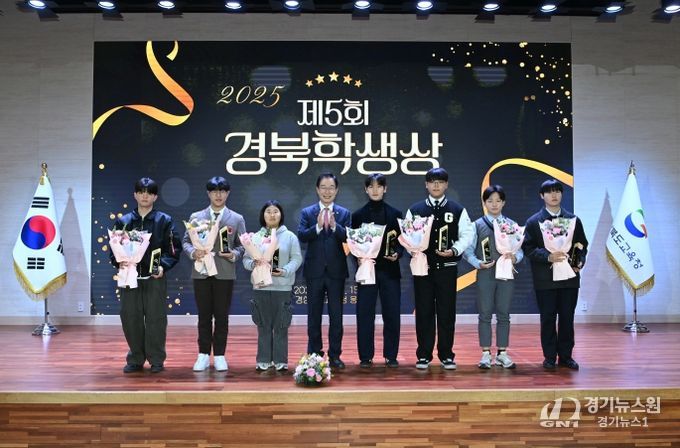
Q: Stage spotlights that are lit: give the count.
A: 11